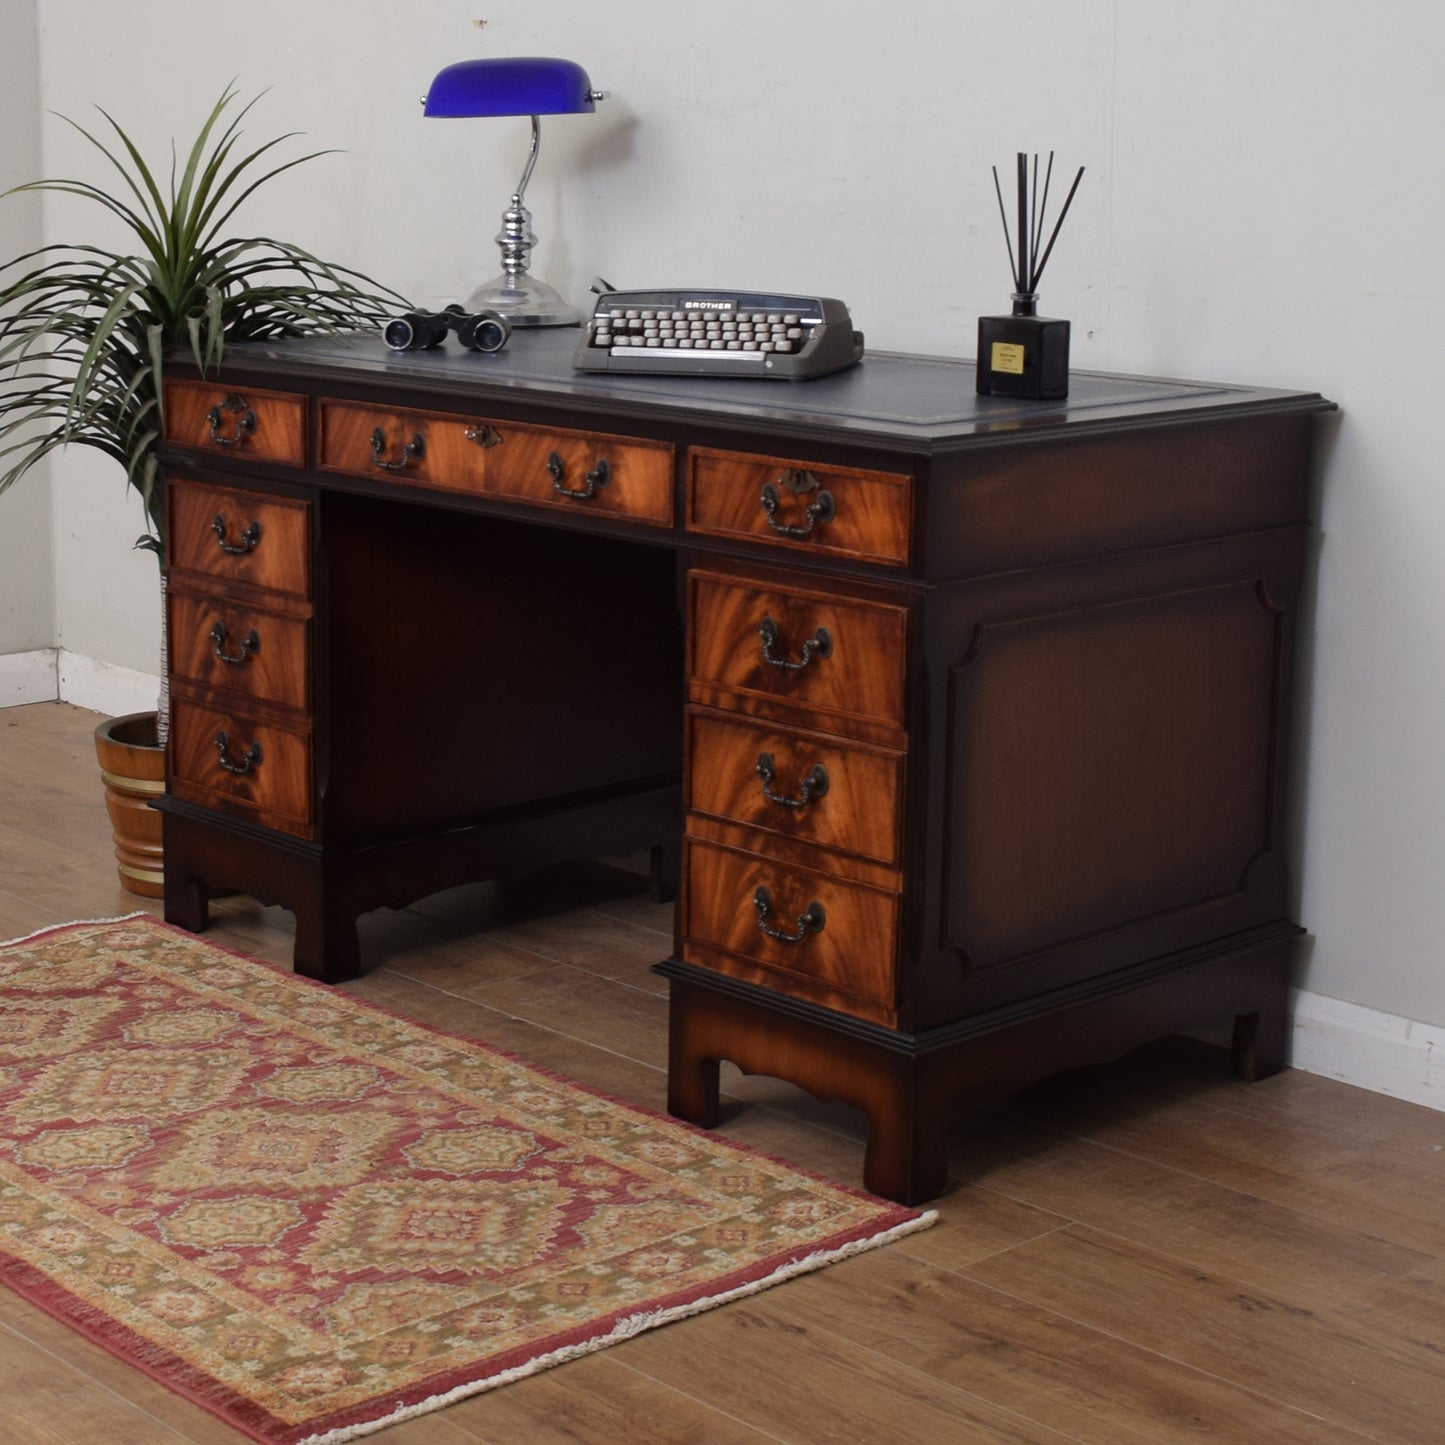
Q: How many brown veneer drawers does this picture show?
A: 9